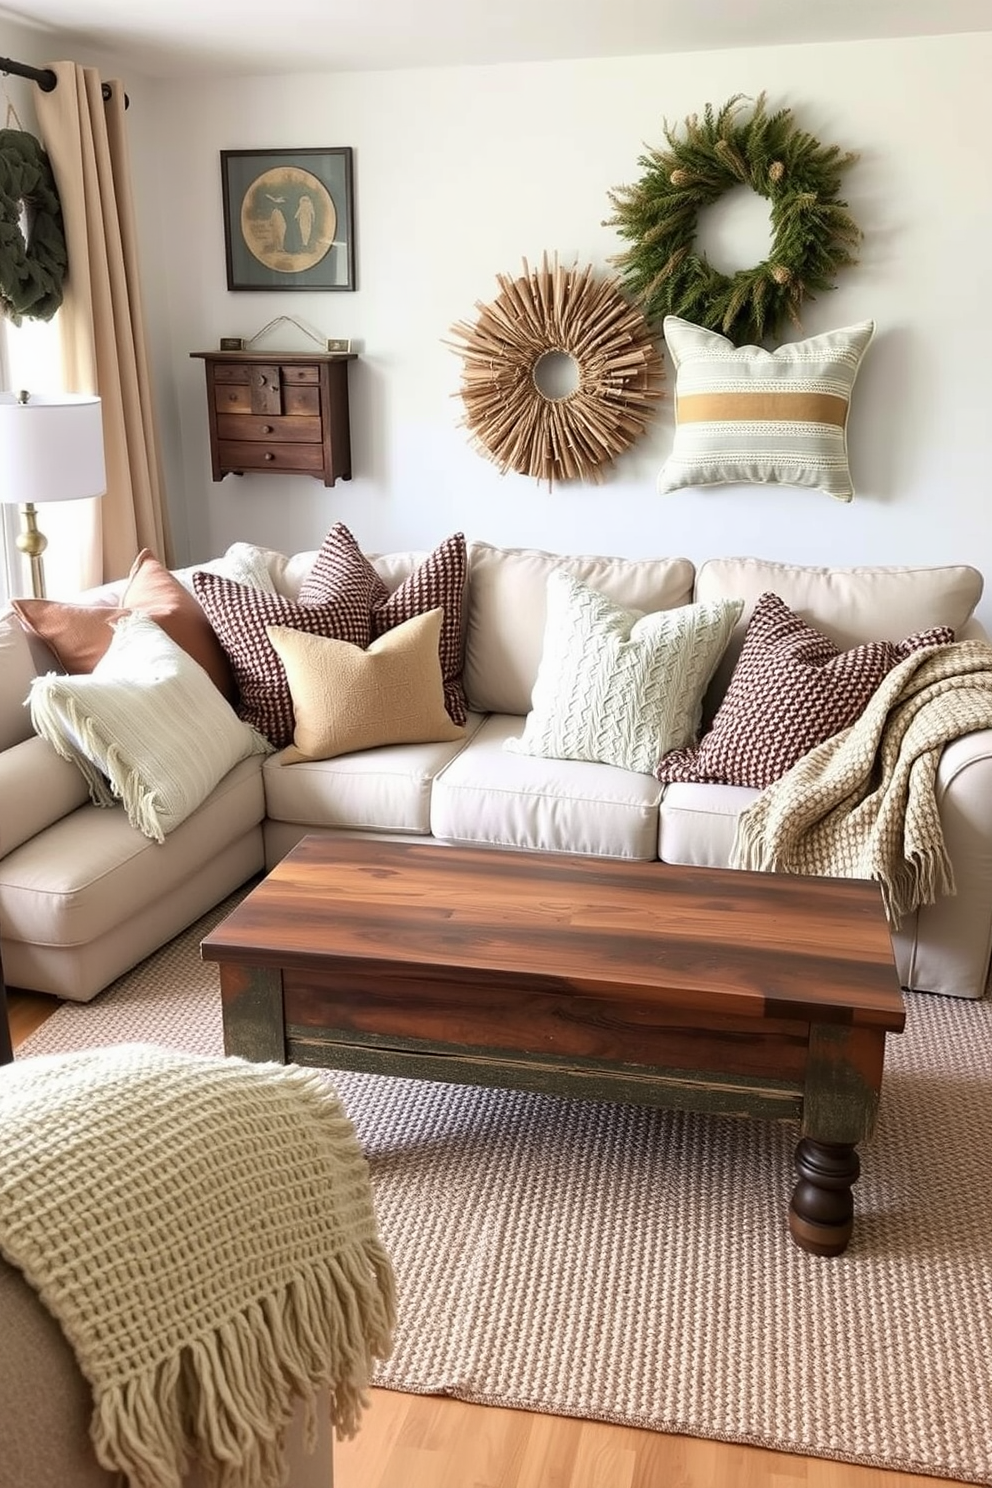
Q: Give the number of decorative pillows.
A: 8